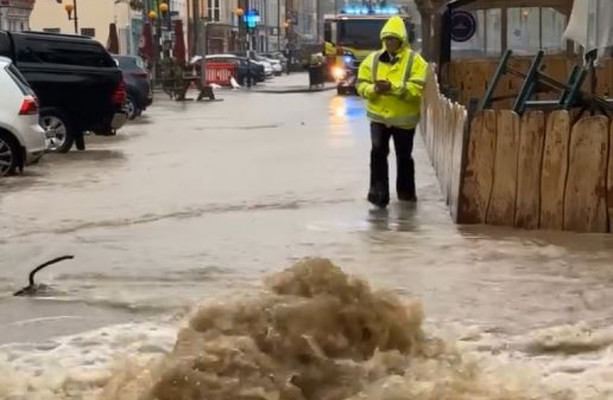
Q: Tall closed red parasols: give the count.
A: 3